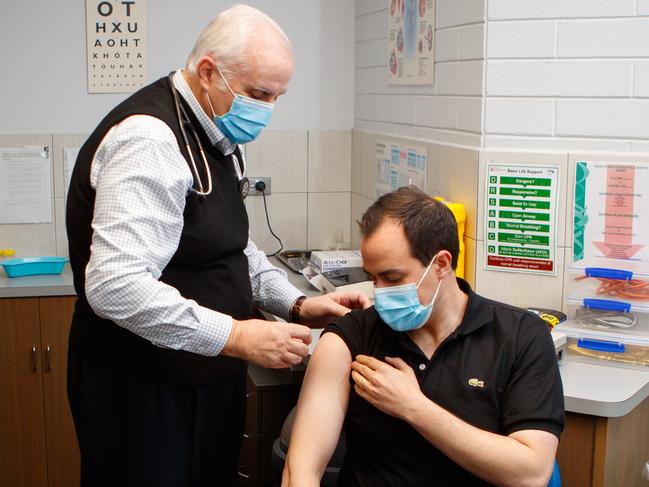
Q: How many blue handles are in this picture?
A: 3